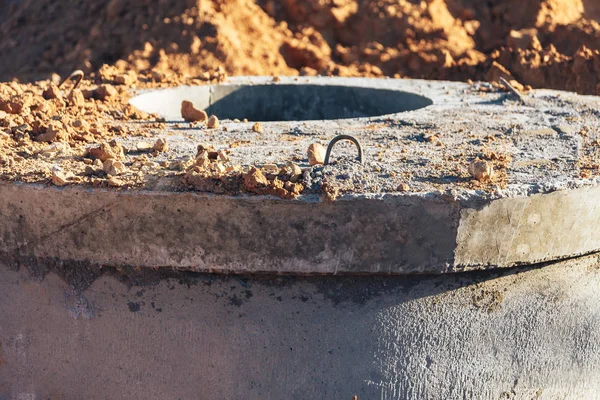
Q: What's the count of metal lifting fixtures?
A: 3